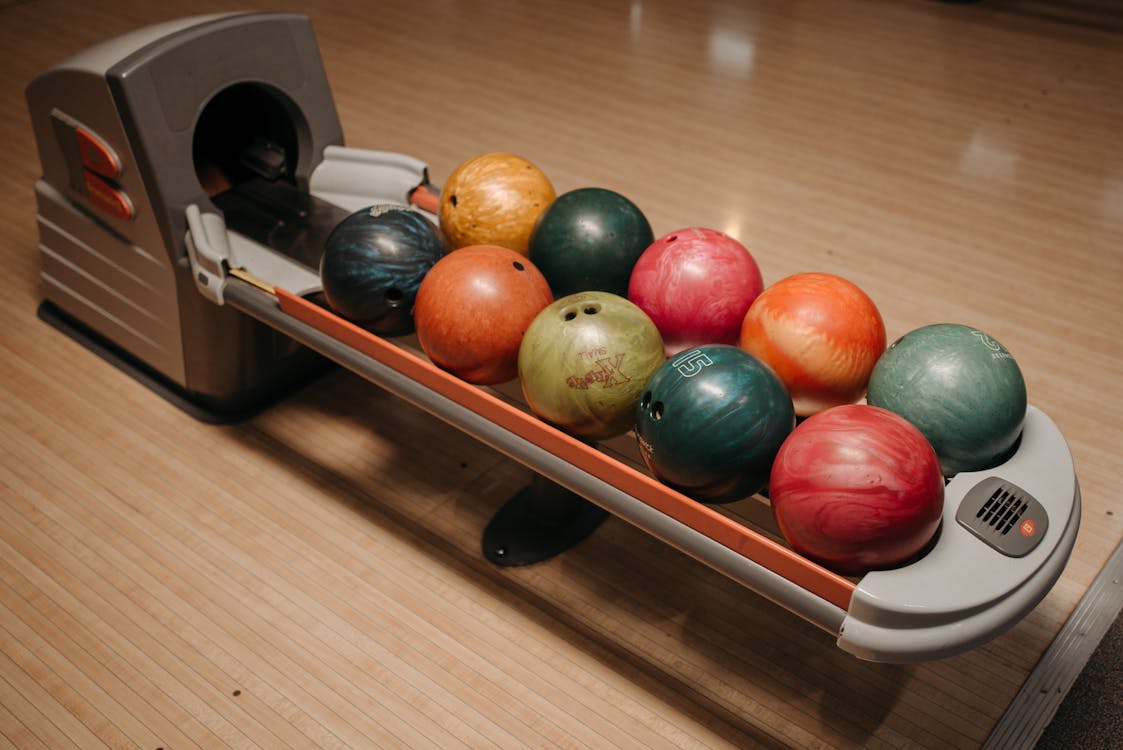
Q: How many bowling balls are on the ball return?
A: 10